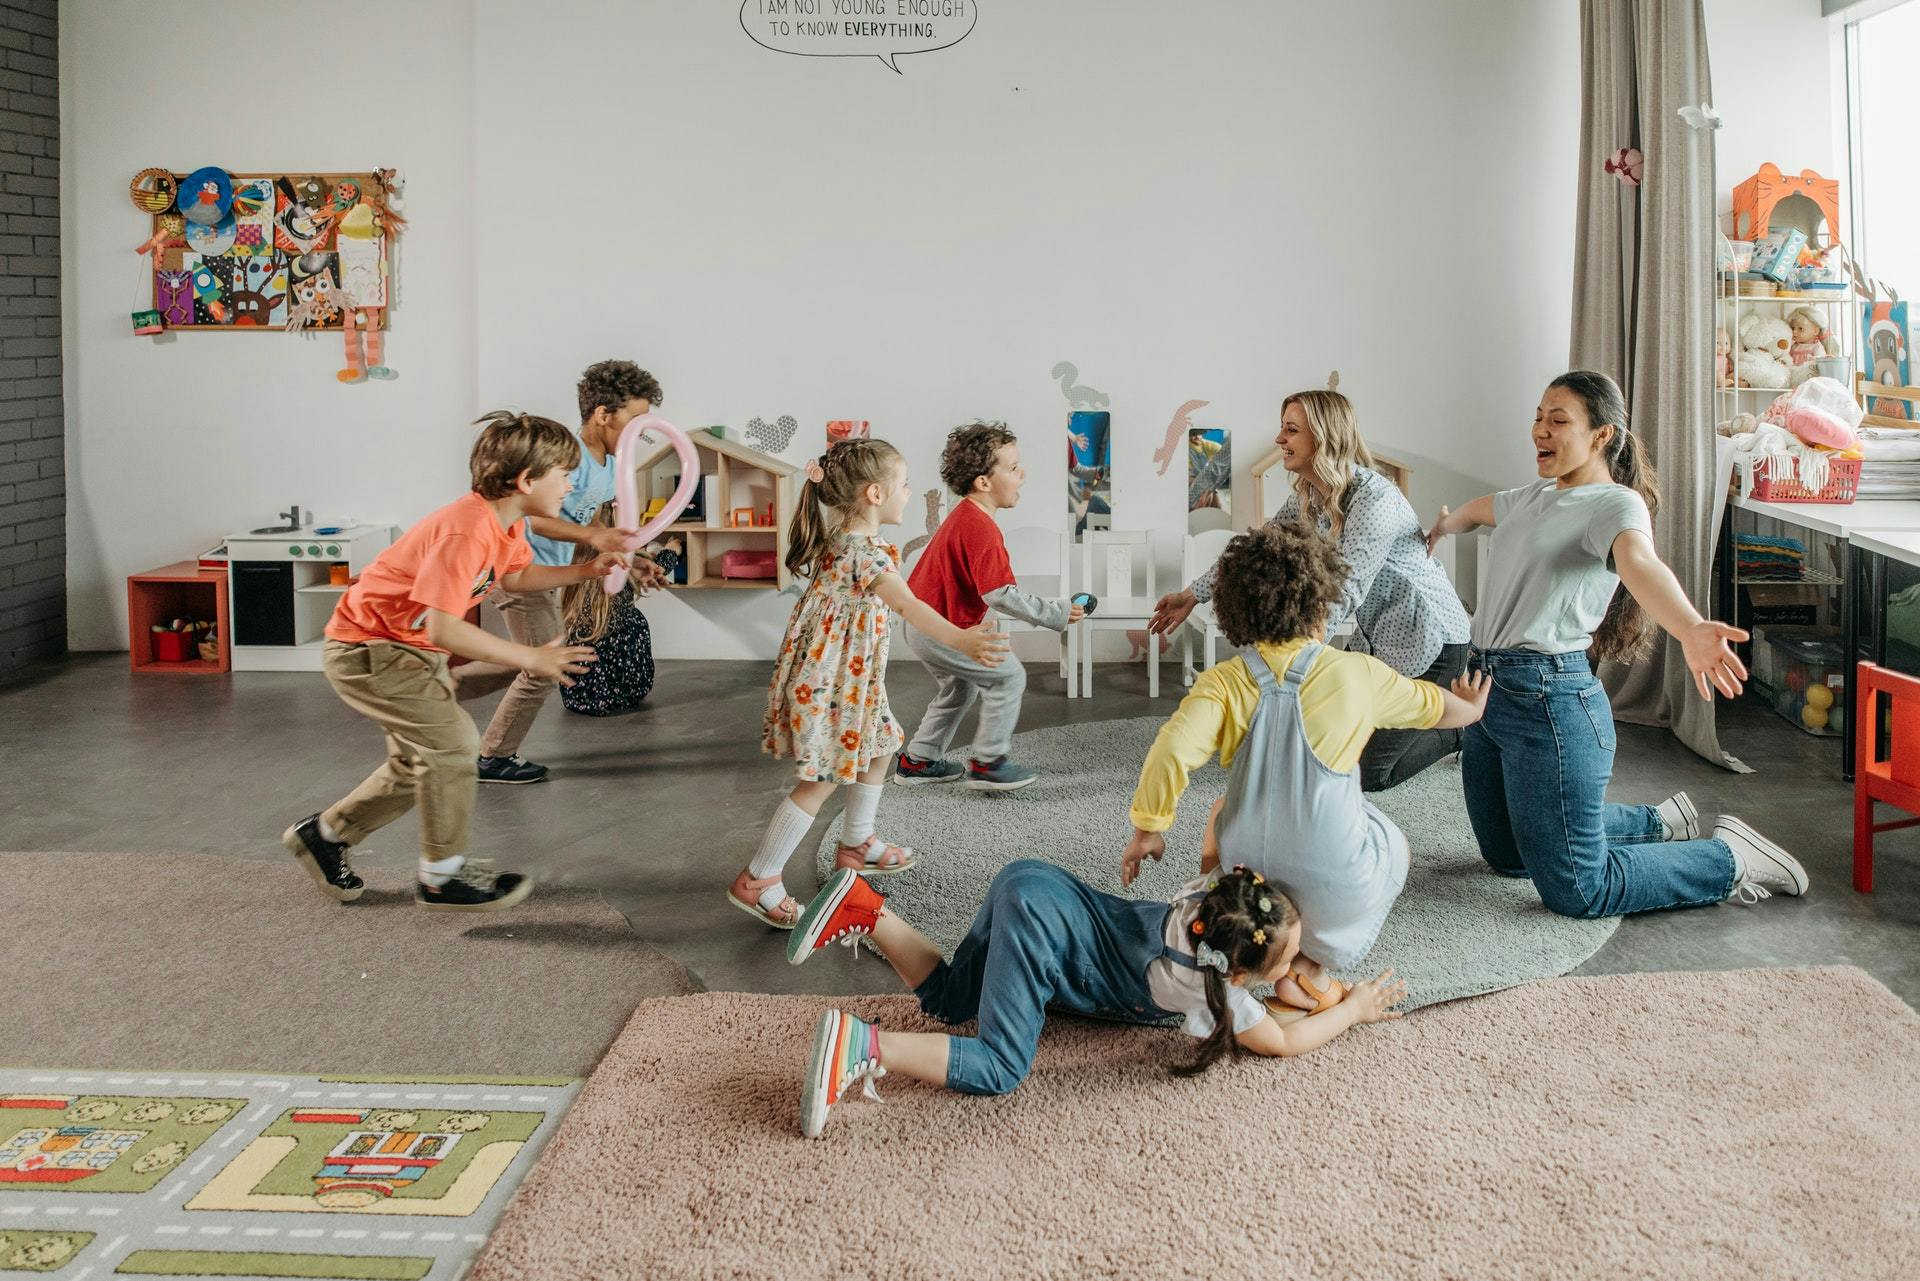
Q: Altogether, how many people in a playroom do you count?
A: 9